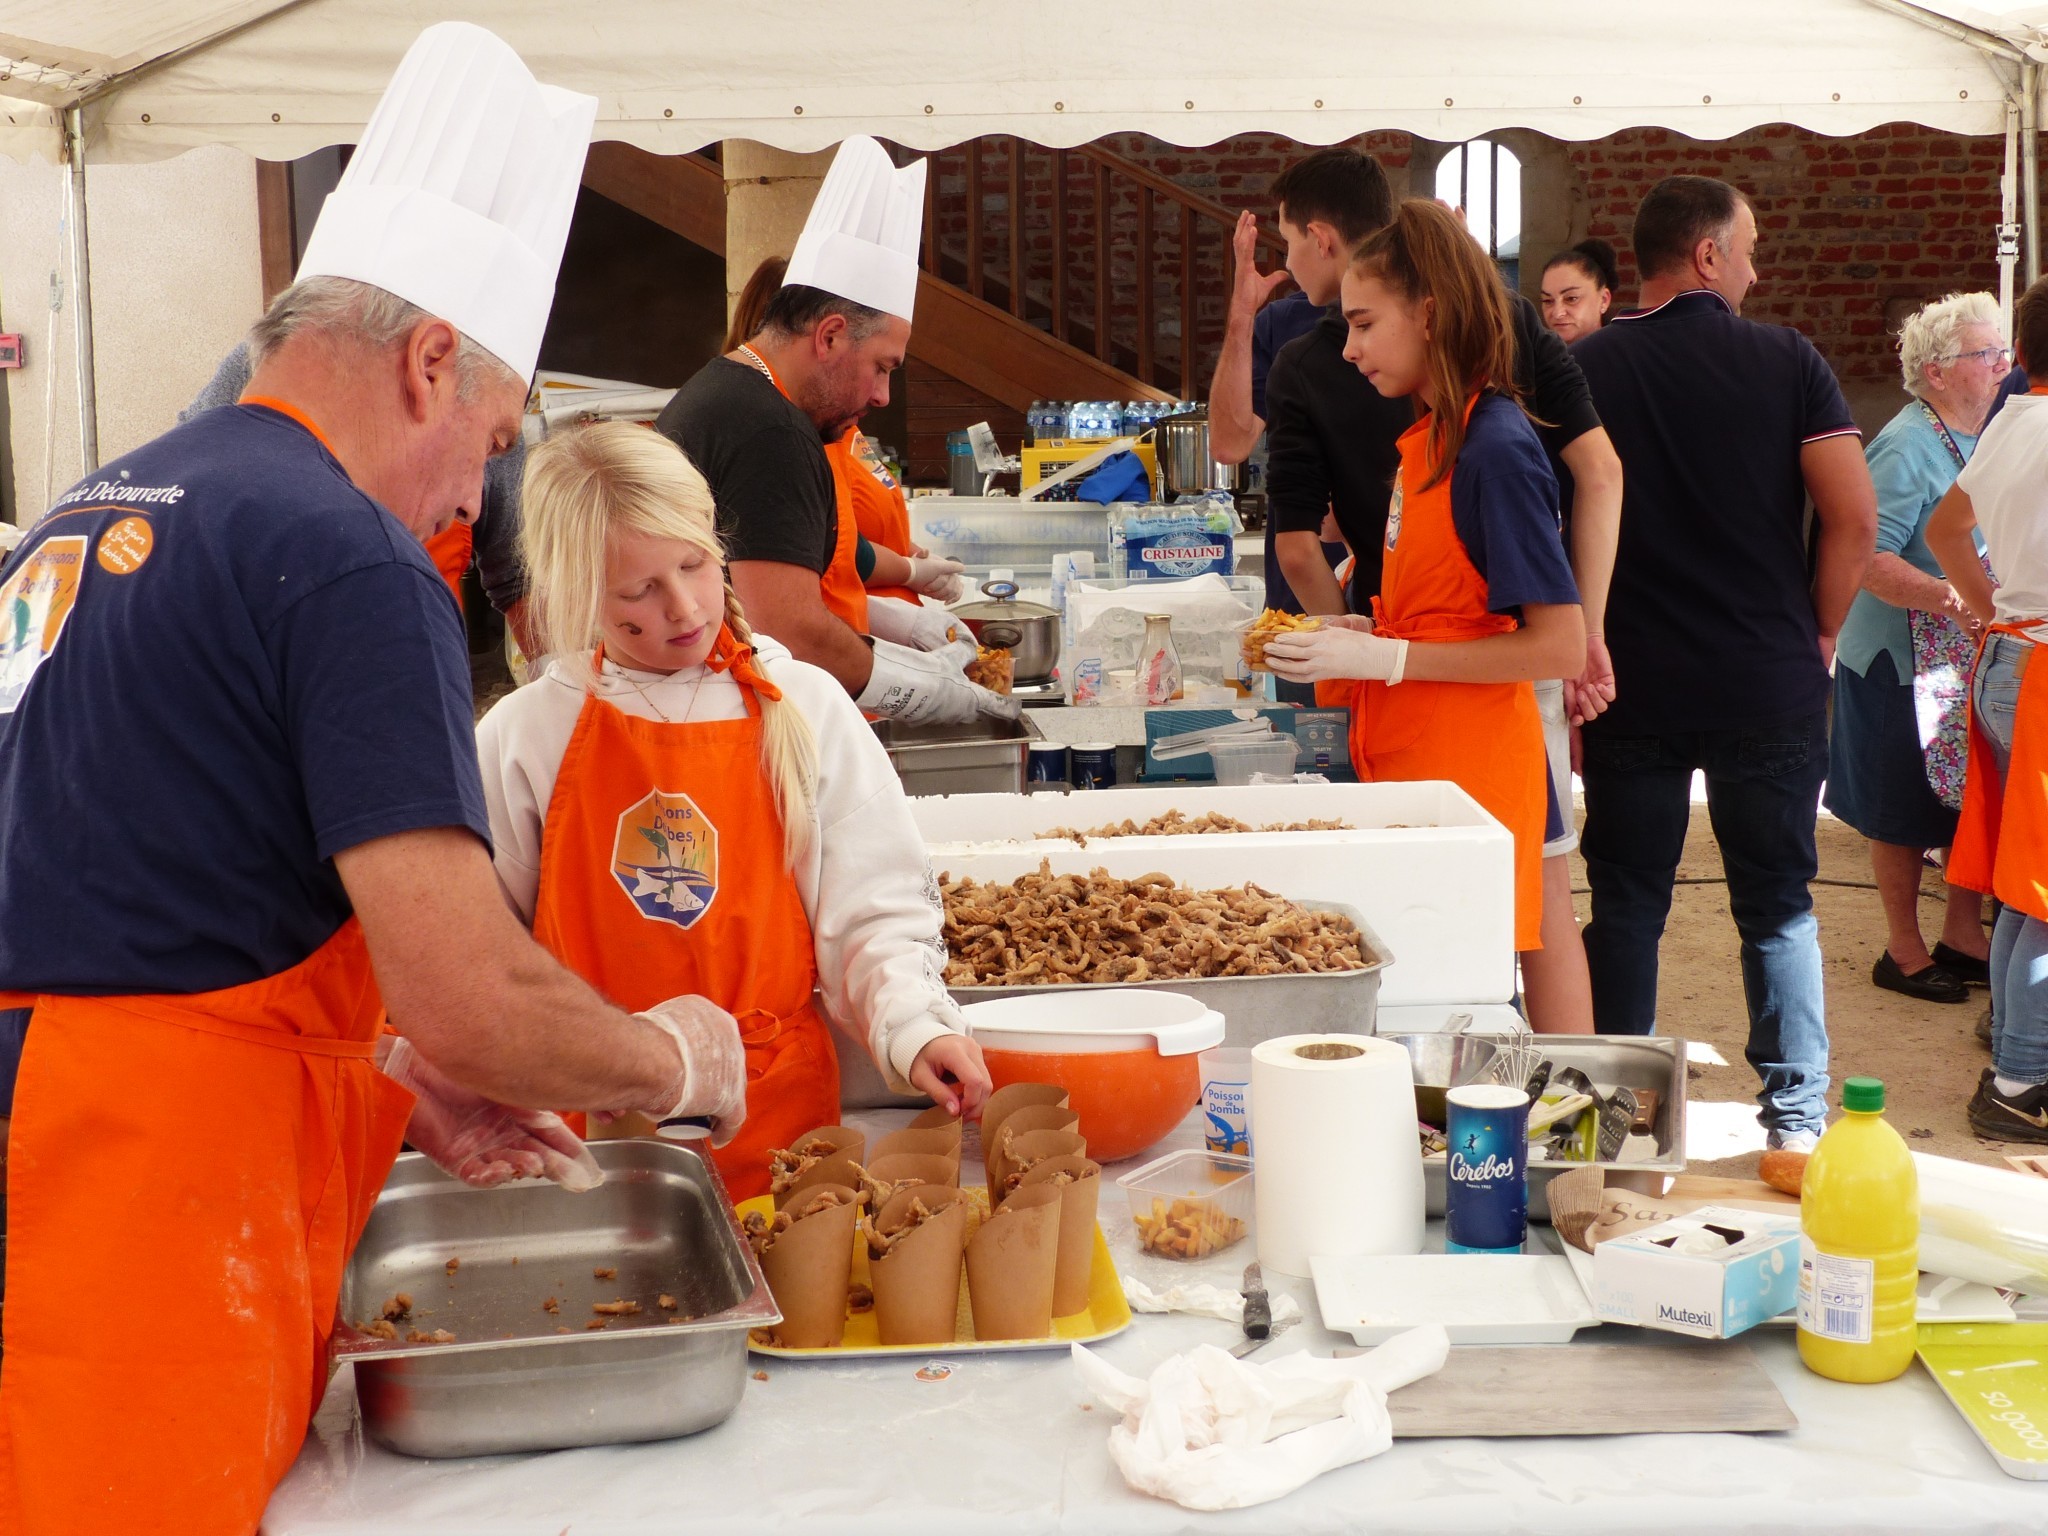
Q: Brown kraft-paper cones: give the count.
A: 11